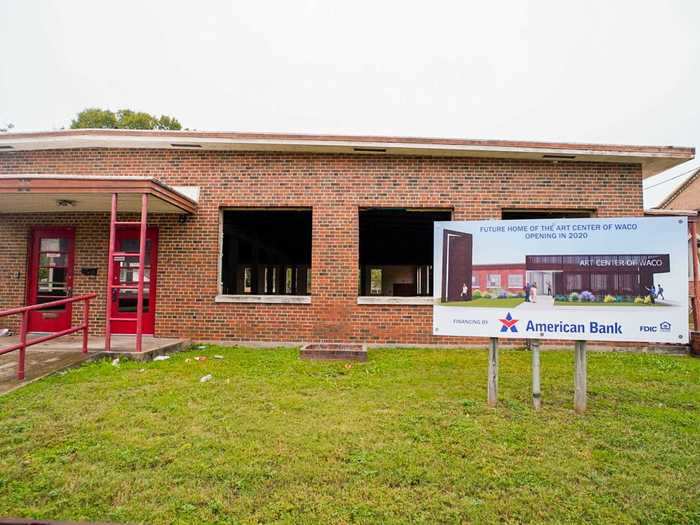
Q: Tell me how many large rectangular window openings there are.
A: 3